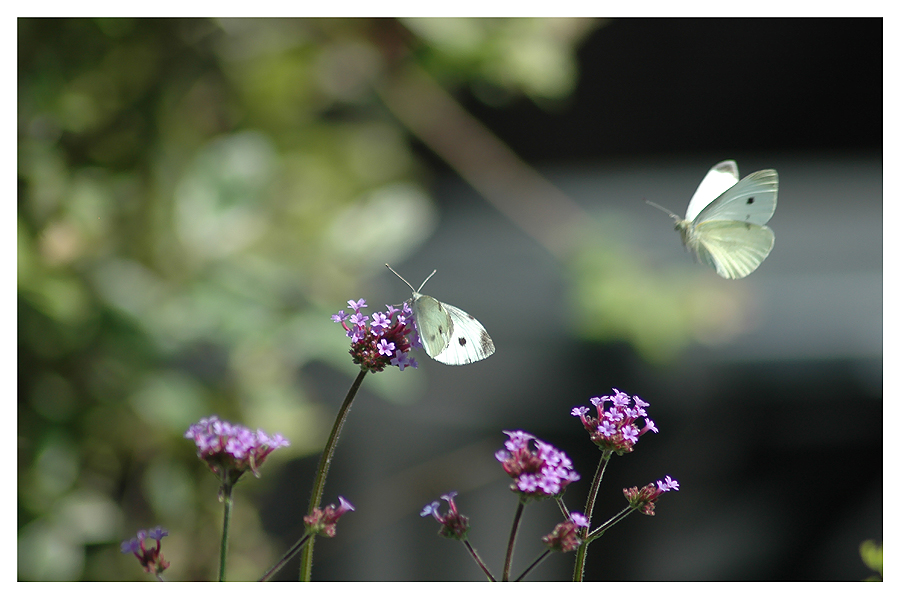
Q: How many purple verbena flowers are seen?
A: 9